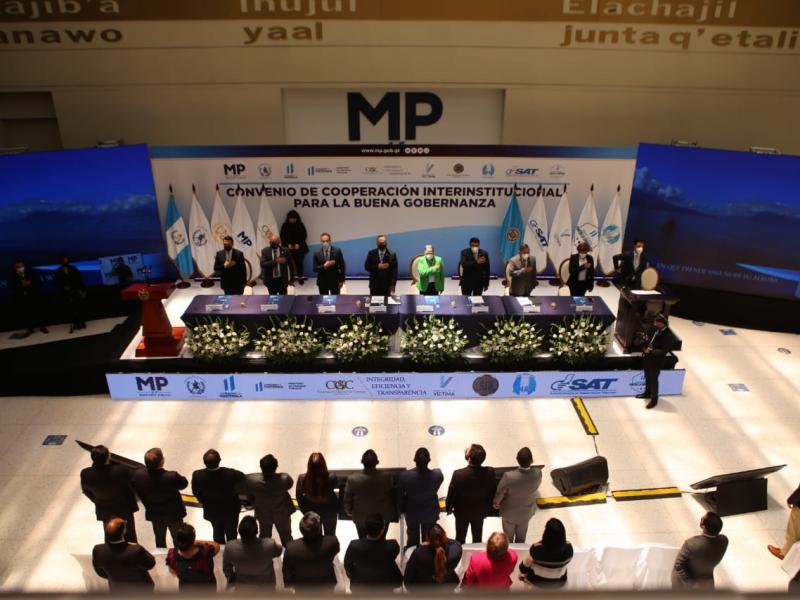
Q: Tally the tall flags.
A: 10